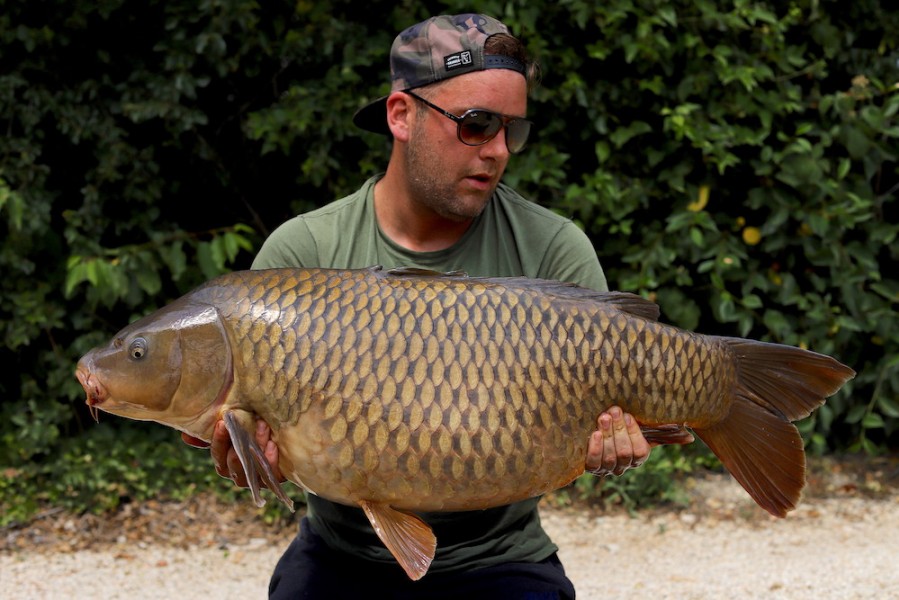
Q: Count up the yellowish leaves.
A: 2